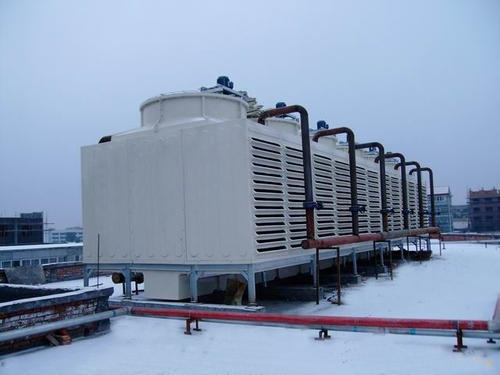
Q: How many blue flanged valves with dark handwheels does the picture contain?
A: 6